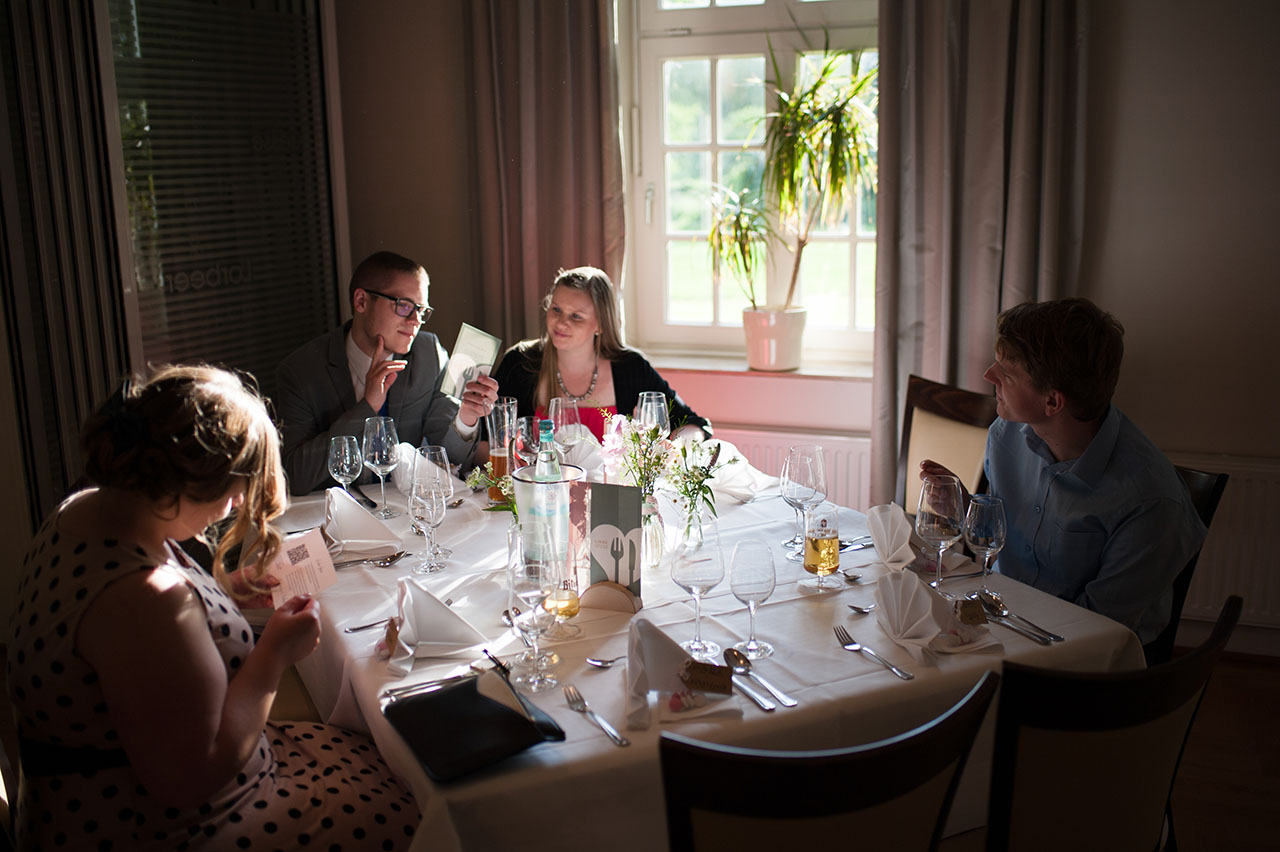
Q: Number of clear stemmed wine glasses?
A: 15